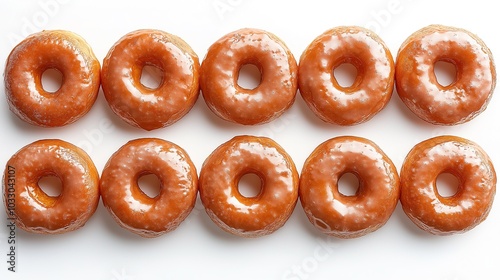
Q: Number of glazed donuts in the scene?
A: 10